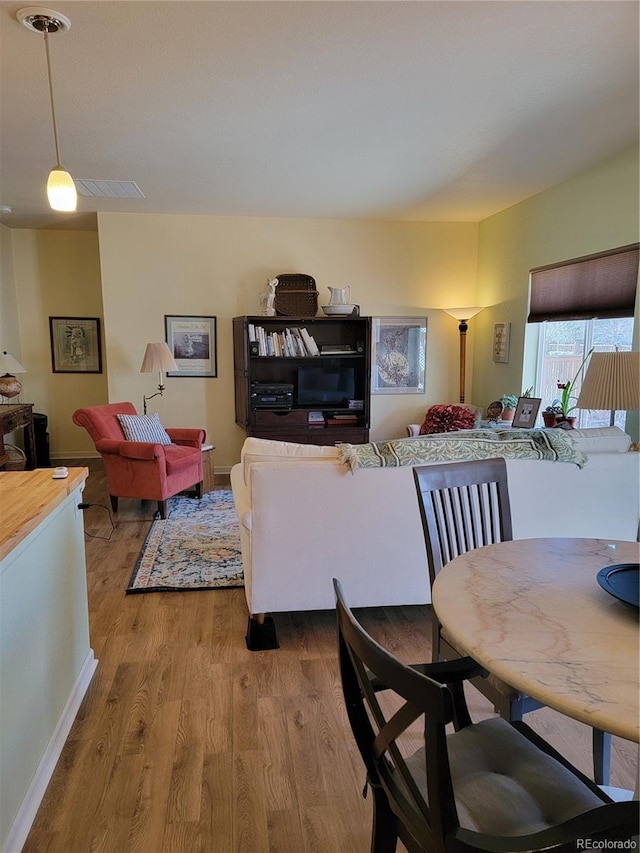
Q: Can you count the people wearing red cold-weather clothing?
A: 0